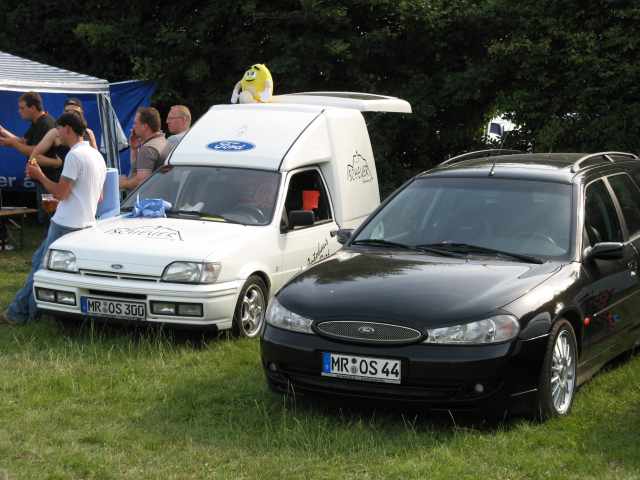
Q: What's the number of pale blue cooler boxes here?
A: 1